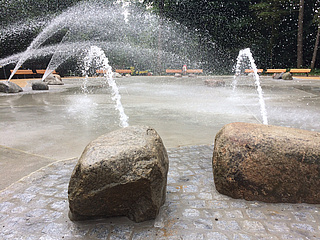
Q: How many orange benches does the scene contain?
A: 9